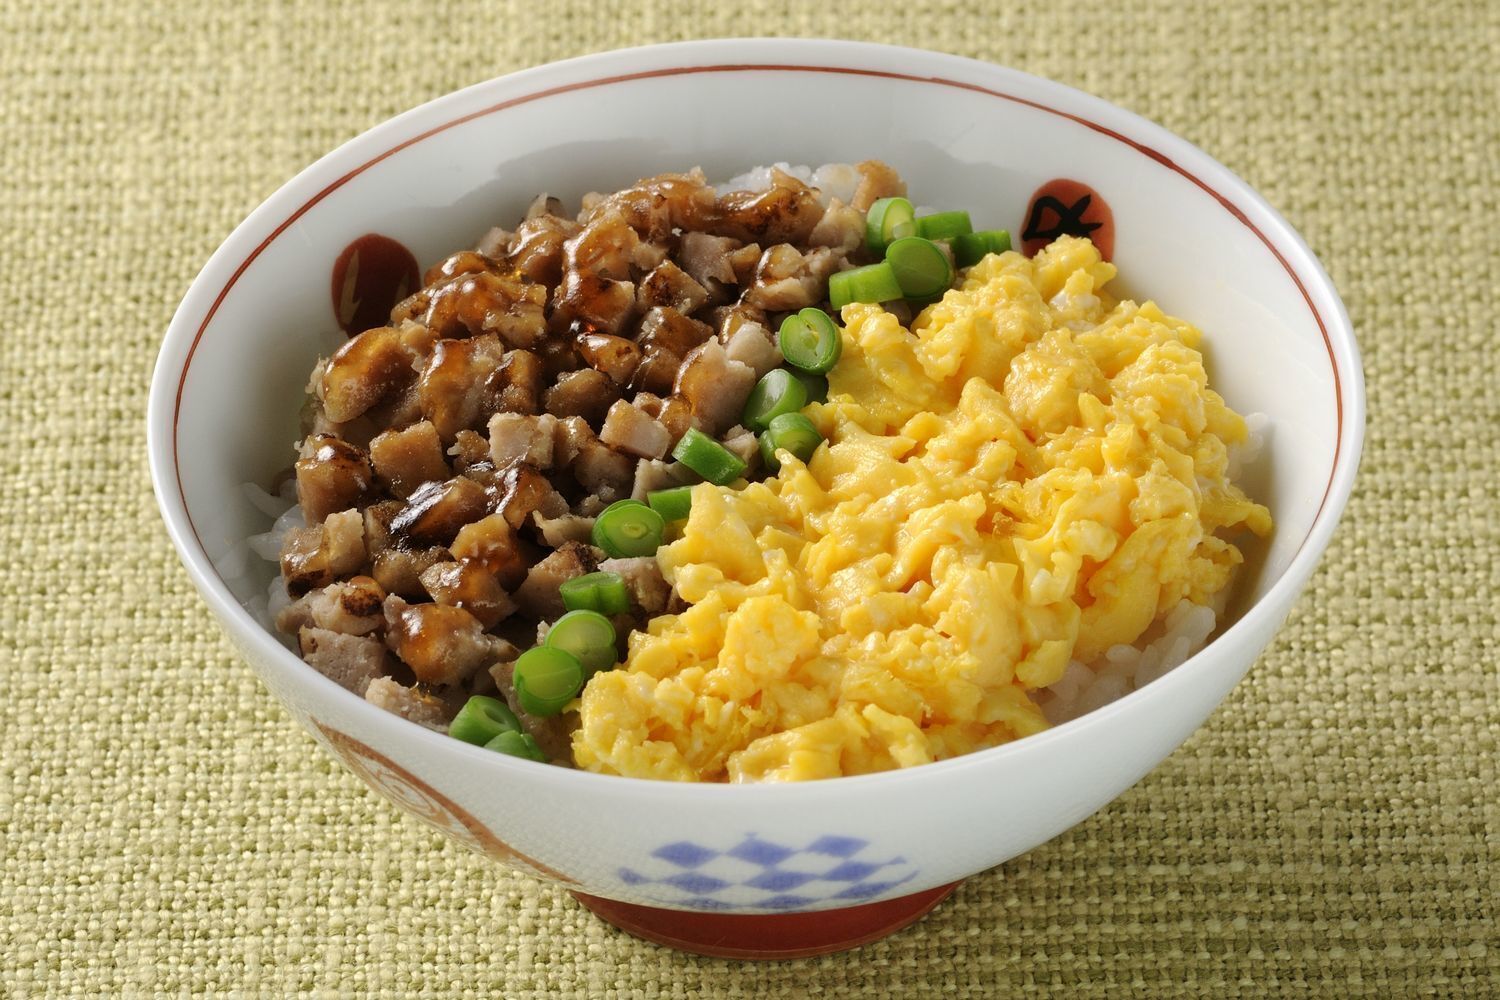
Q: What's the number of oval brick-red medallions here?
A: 2